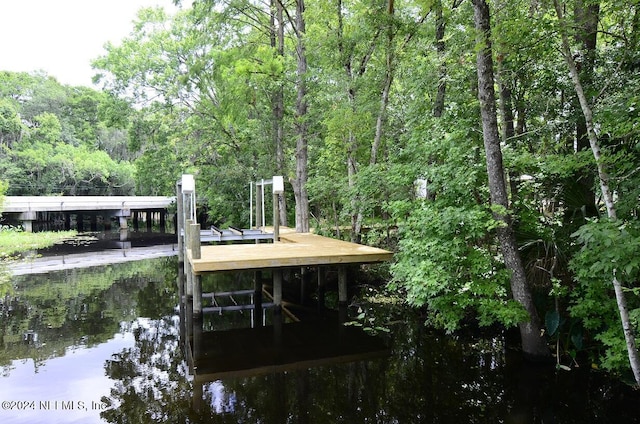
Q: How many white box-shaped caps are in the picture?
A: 2